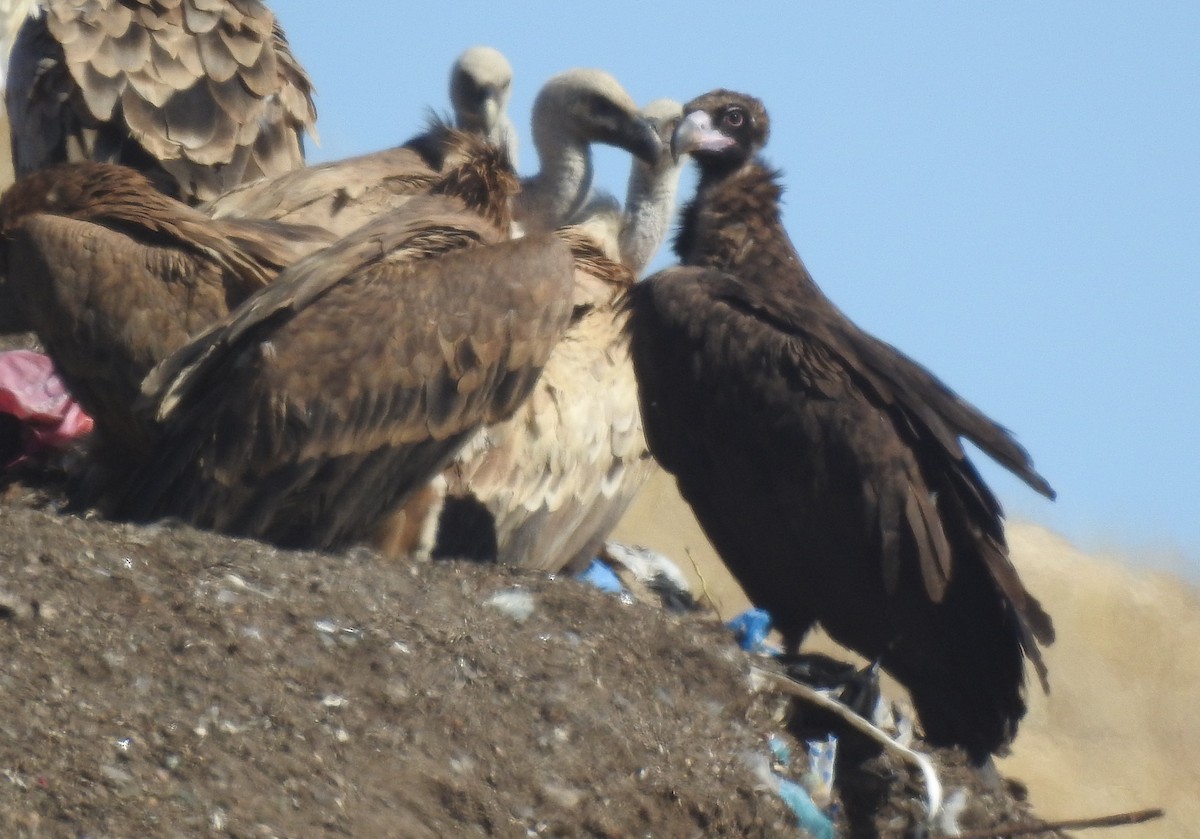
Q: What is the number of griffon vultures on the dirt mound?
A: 5